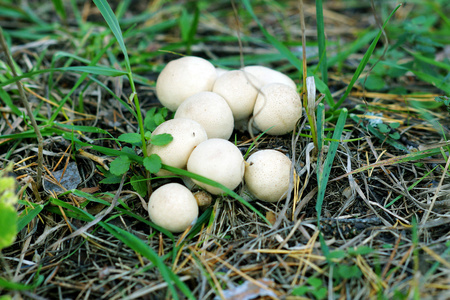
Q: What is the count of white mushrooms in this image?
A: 9